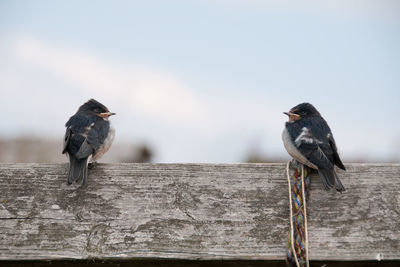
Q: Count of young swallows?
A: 2